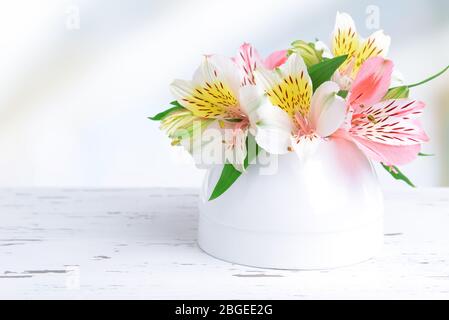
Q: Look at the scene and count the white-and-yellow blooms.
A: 3